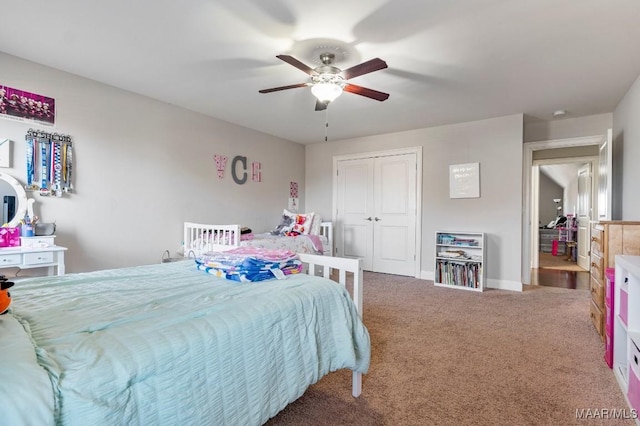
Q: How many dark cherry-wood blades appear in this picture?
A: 5